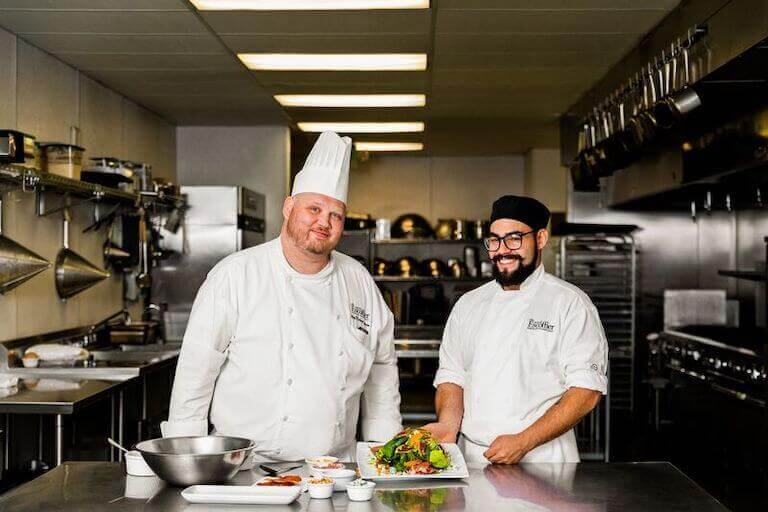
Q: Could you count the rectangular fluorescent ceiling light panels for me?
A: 5